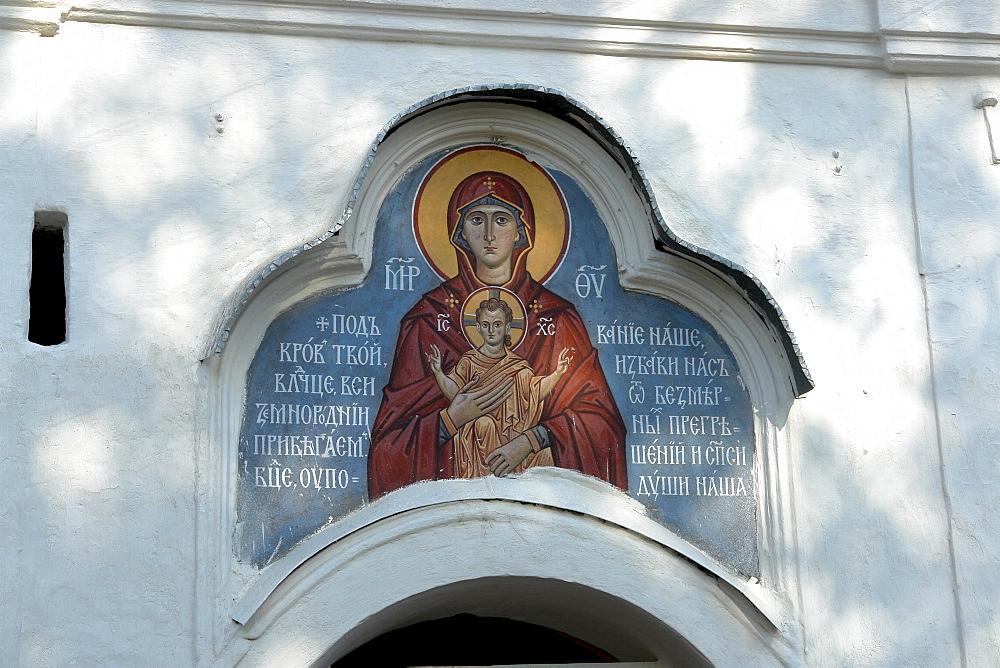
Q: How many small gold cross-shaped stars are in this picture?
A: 3